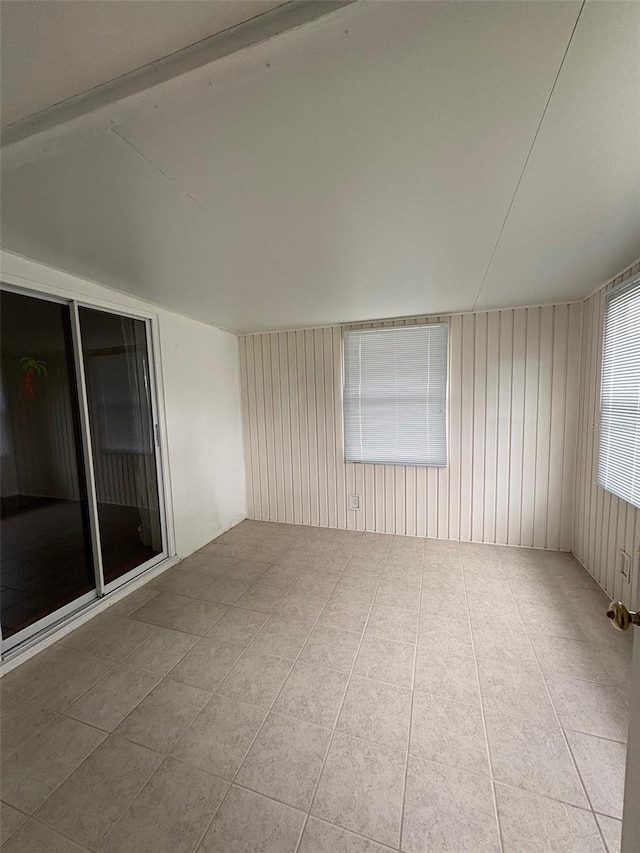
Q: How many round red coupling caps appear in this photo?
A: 0